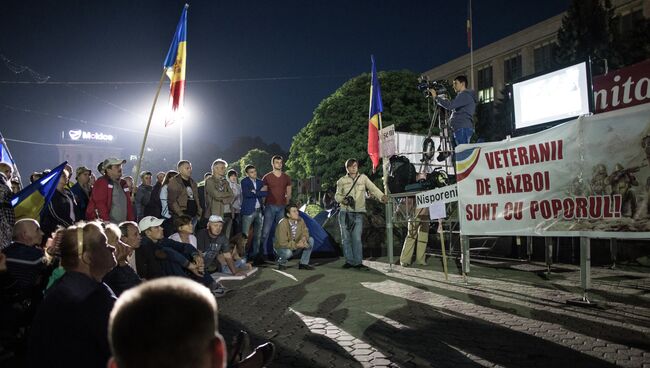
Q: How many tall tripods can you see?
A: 1